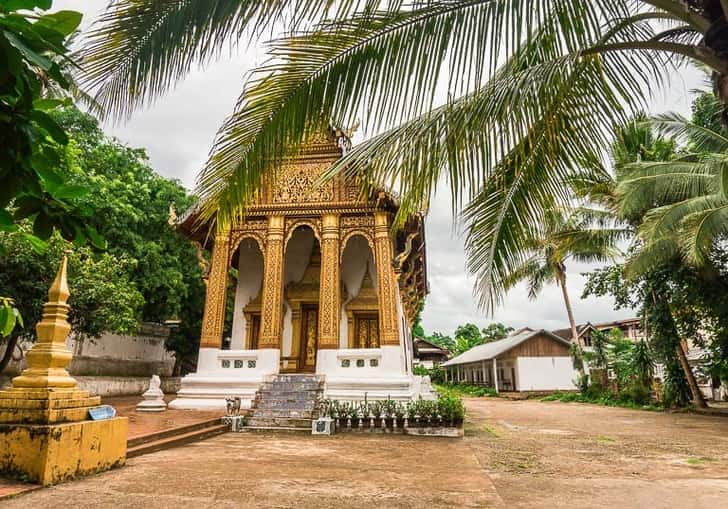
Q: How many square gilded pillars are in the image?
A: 4